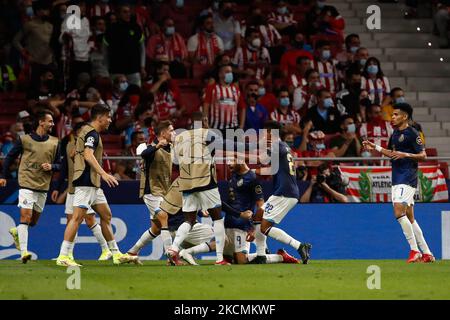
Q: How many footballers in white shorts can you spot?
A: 9